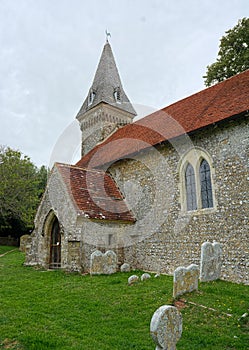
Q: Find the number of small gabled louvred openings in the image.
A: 2